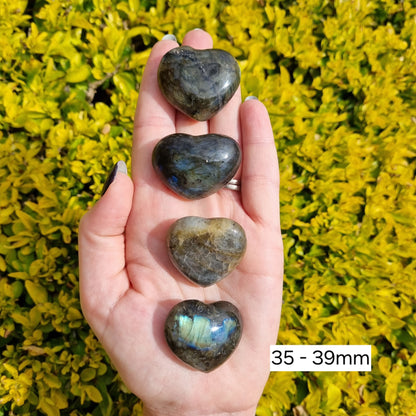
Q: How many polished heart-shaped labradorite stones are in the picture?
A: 4